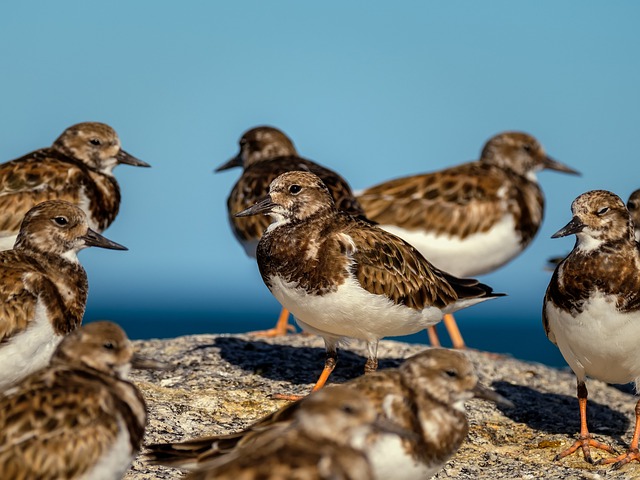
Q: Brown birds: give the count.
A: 10